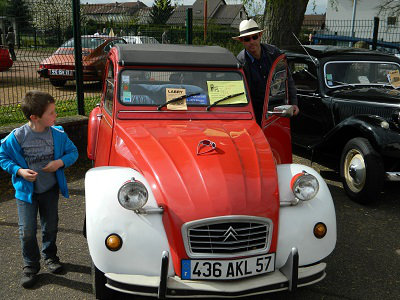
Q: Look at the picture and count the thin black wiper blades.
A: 2